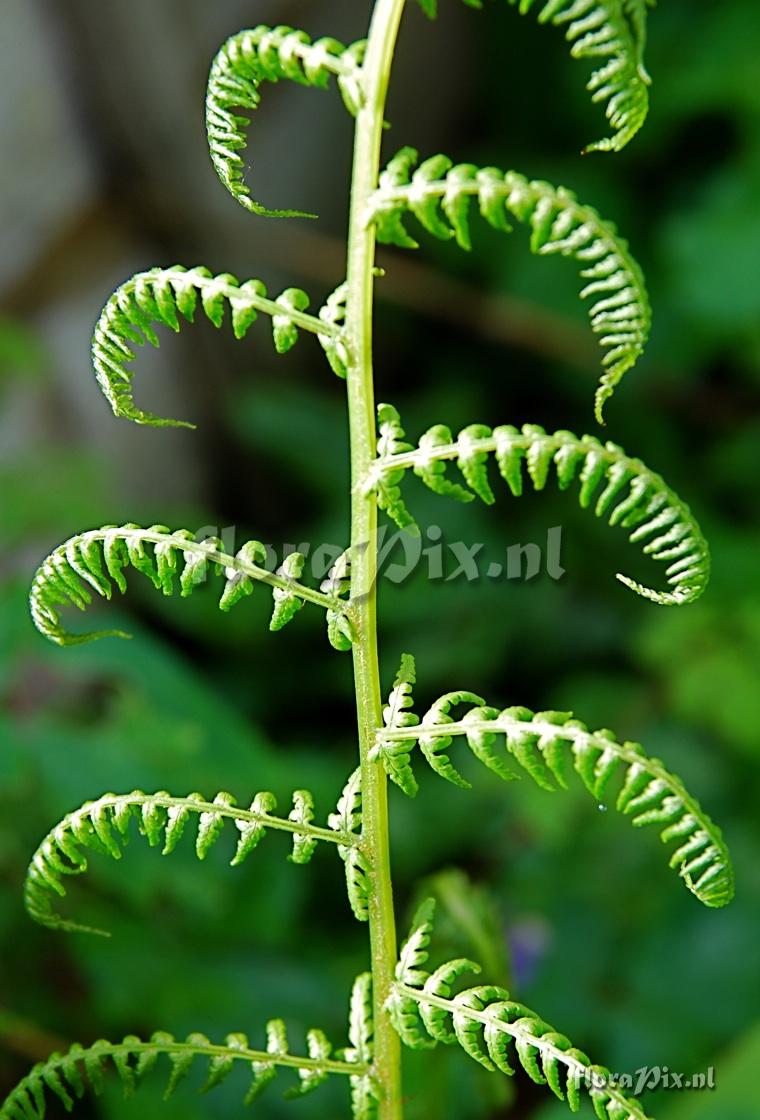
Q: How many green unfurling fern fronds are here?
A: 10